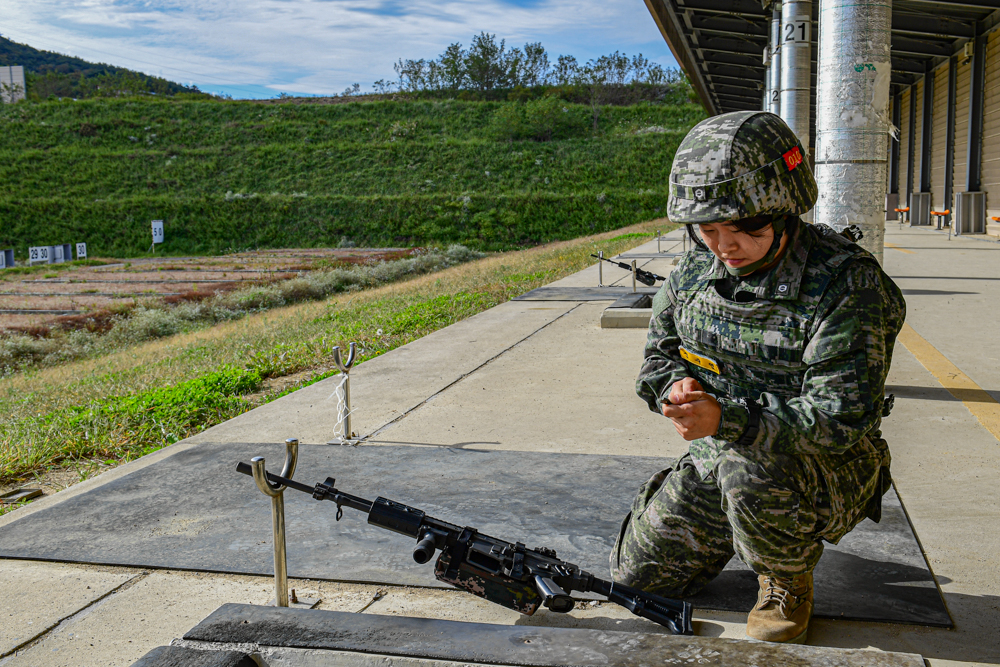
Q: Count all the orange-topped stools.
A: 3